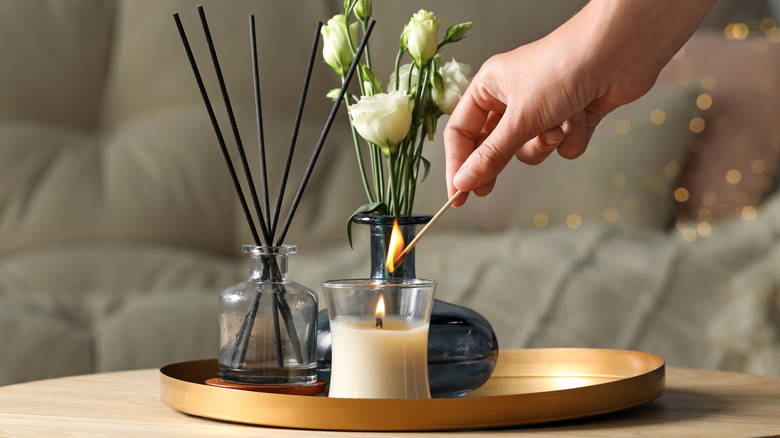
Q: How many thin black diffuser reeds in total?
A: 5